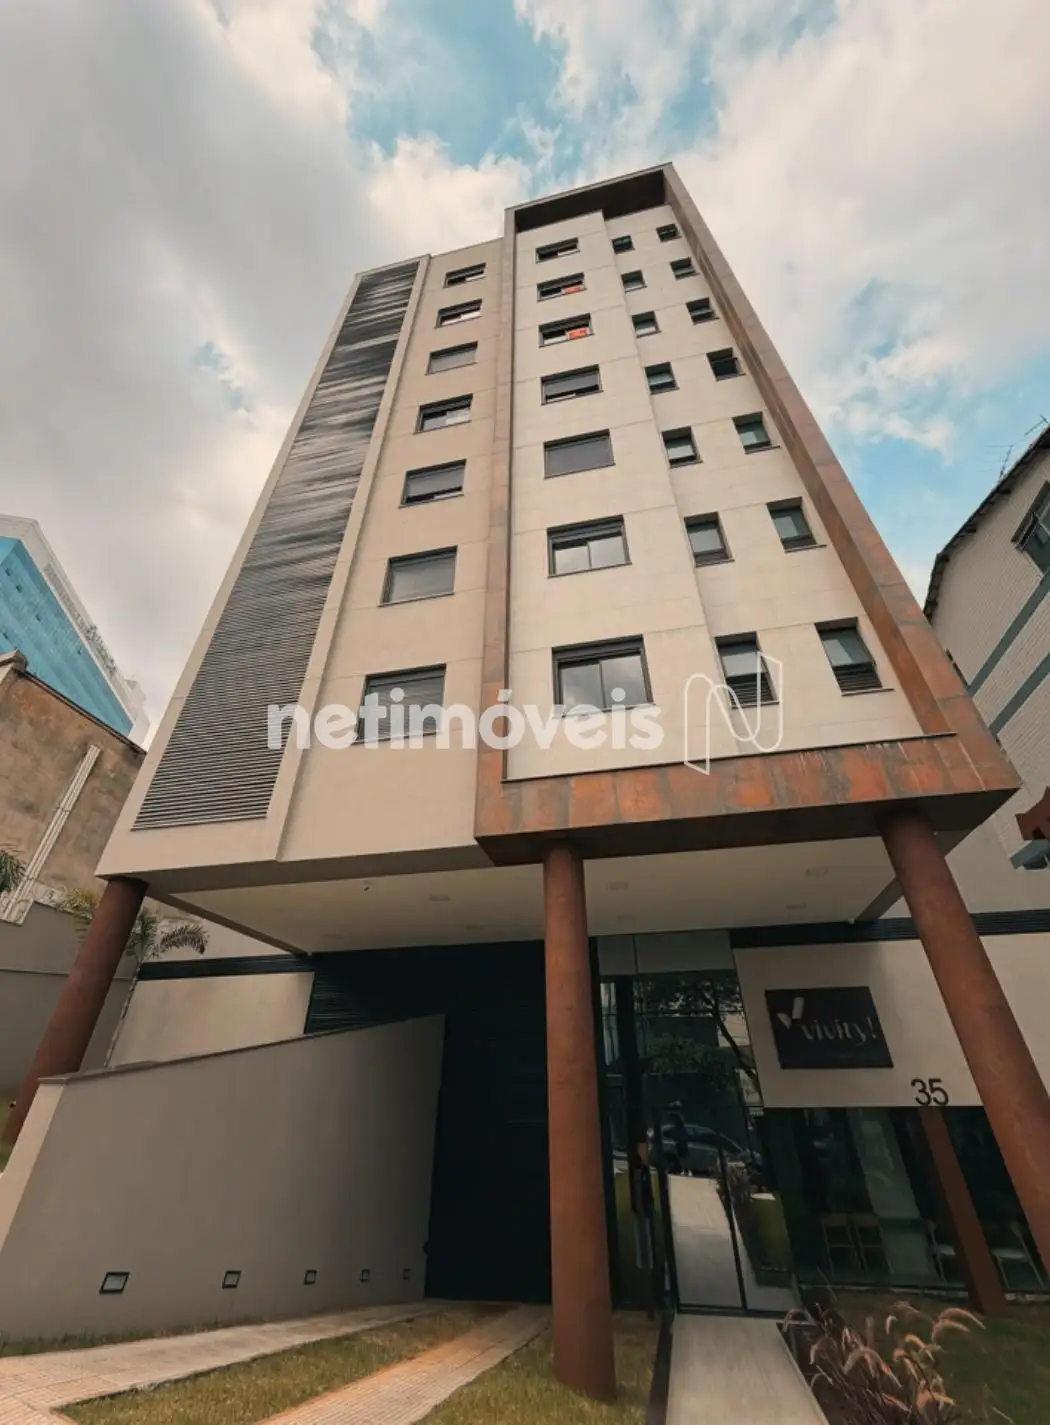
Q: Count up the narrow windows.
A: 14